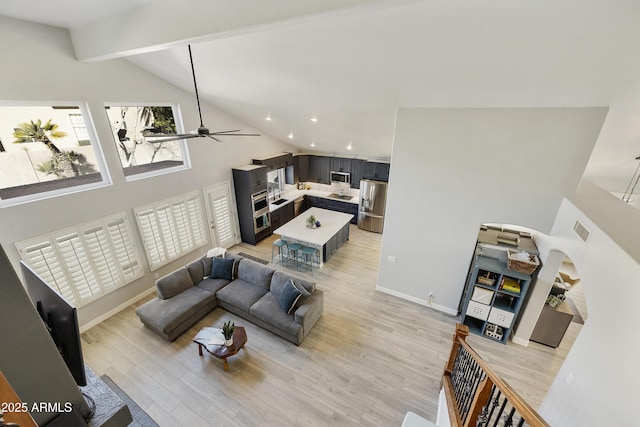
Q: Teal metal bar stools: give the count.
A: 3